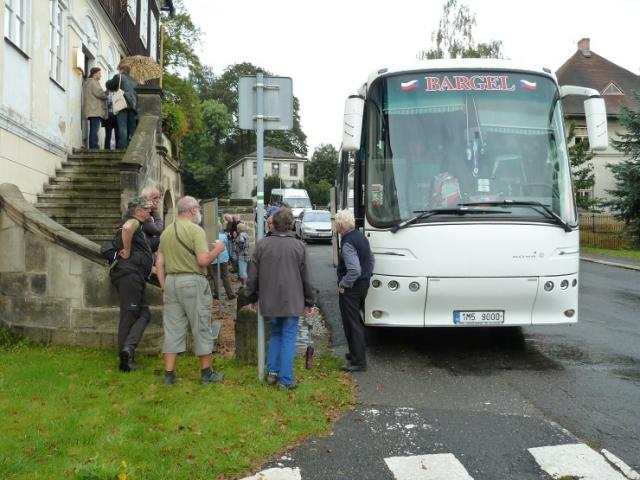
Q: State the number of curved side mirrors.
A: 2